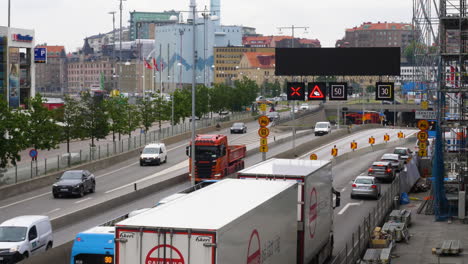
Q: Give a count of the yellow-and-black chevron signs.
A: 5